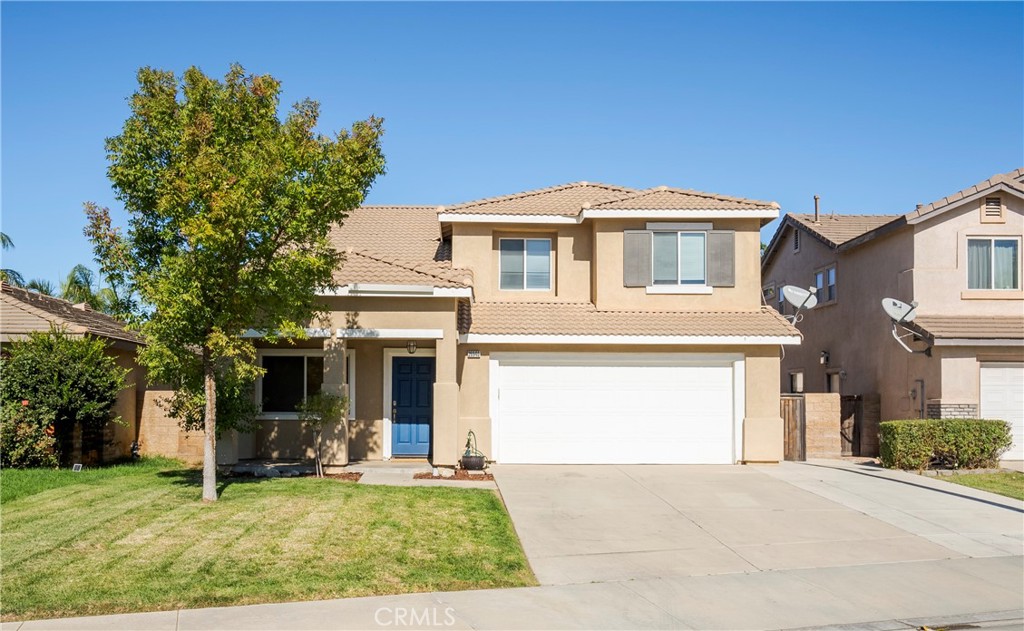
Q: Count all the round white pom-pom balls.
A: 0